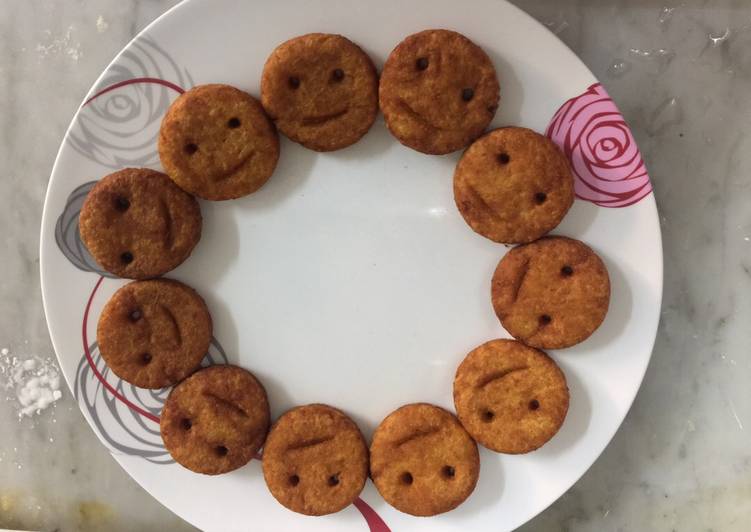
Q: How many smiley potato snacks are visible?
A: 11